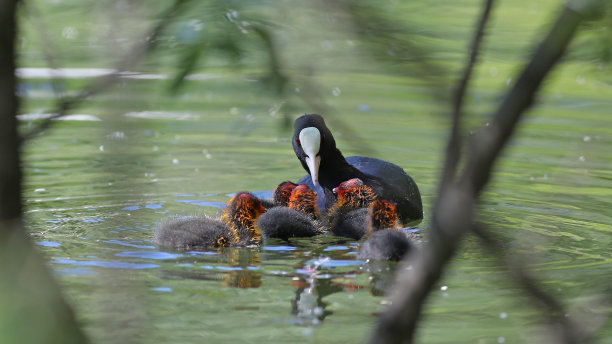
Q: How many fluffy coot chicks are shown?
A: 5